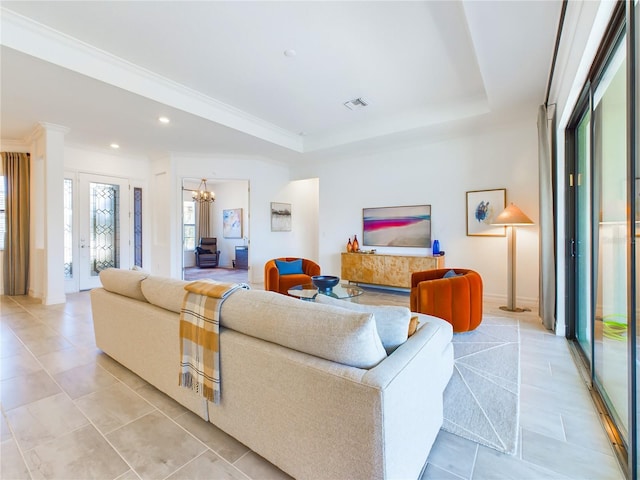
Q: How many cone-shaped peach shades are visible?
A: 1